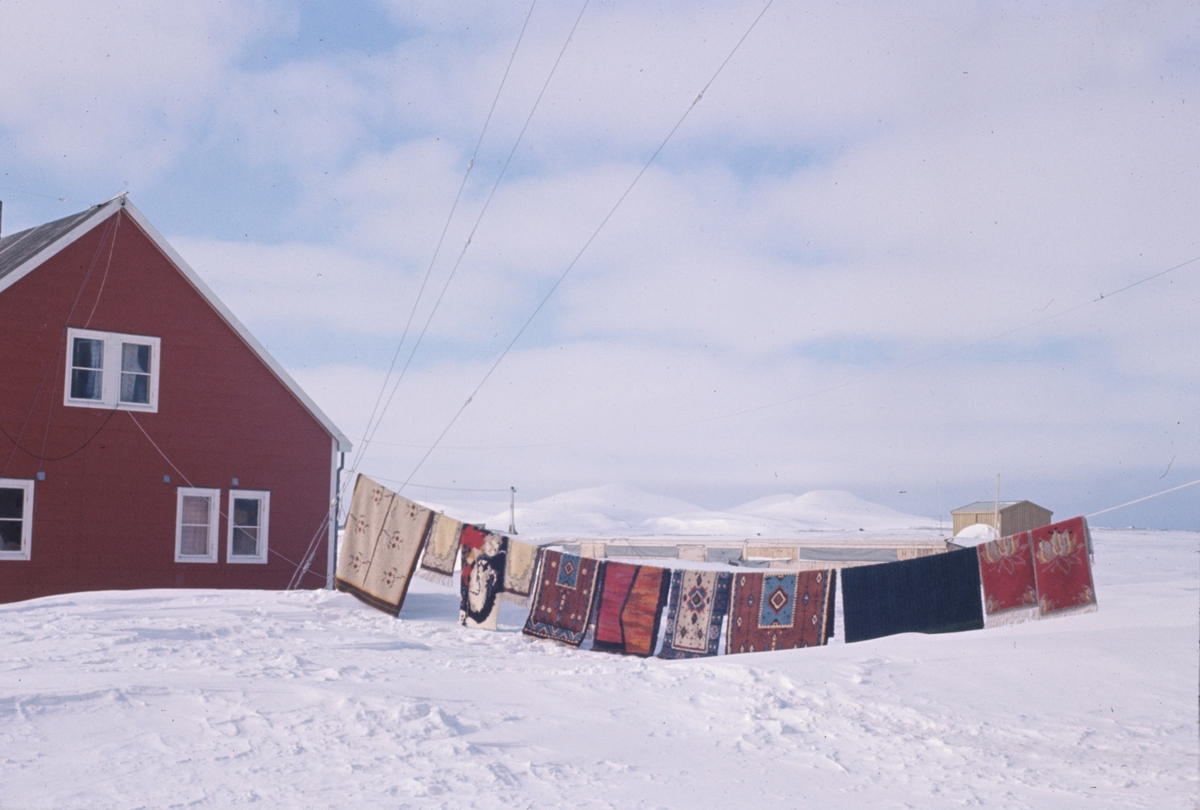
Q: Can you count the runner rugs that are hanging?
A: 11